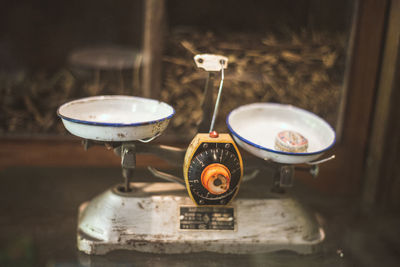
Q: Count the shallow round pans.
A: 2